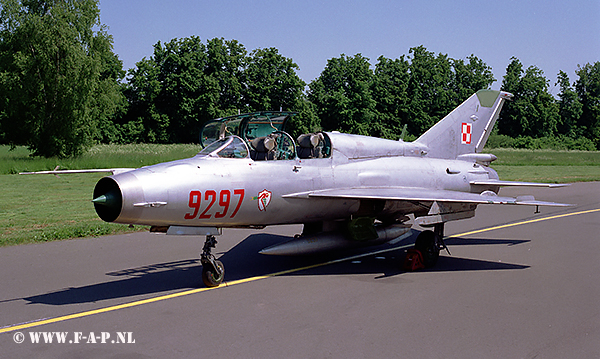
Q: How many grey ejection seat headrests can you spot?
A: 2